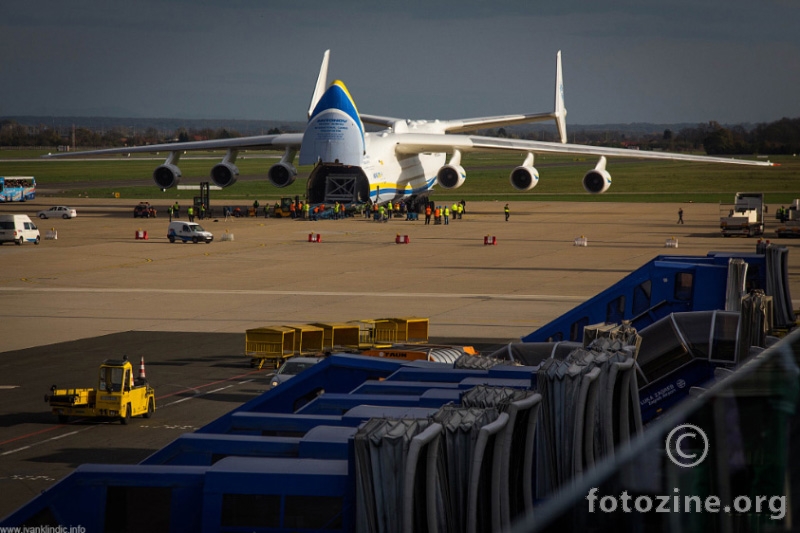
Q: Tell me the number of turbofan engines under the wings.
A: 6